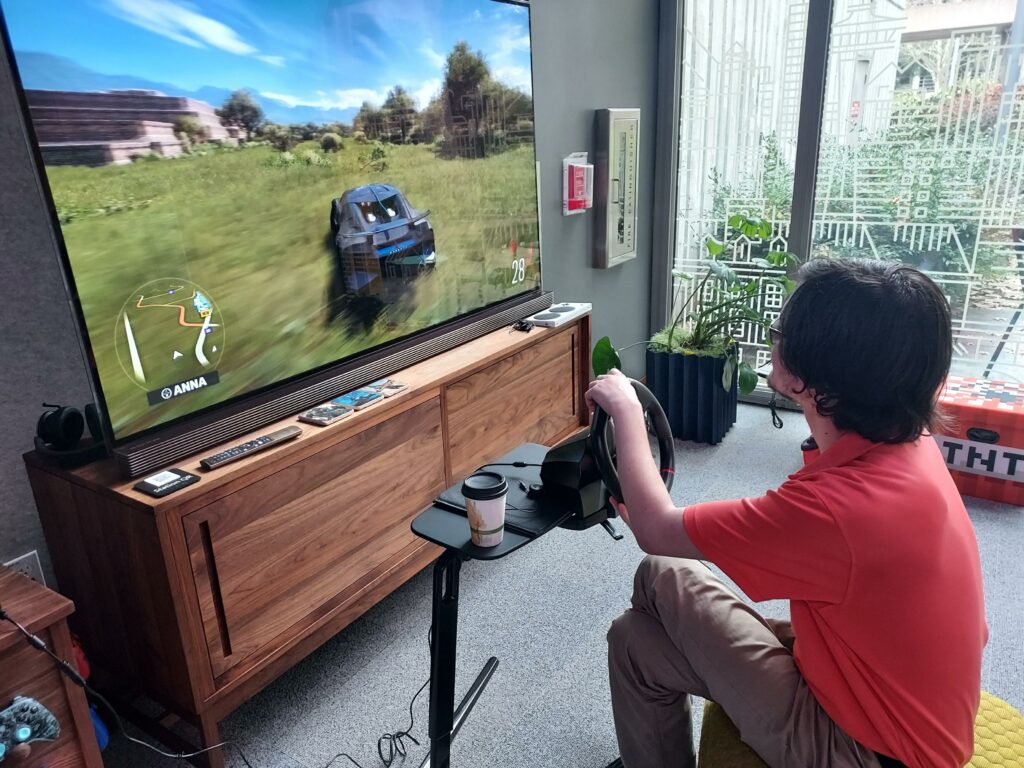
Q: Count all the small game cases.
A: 3